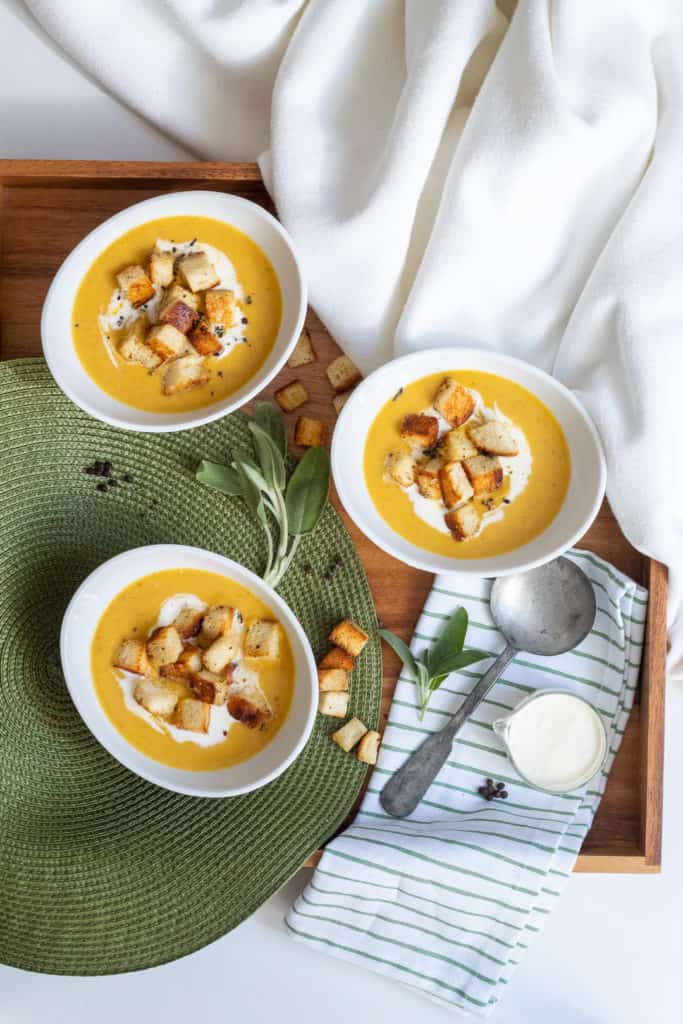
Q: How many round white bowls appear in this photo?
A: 3